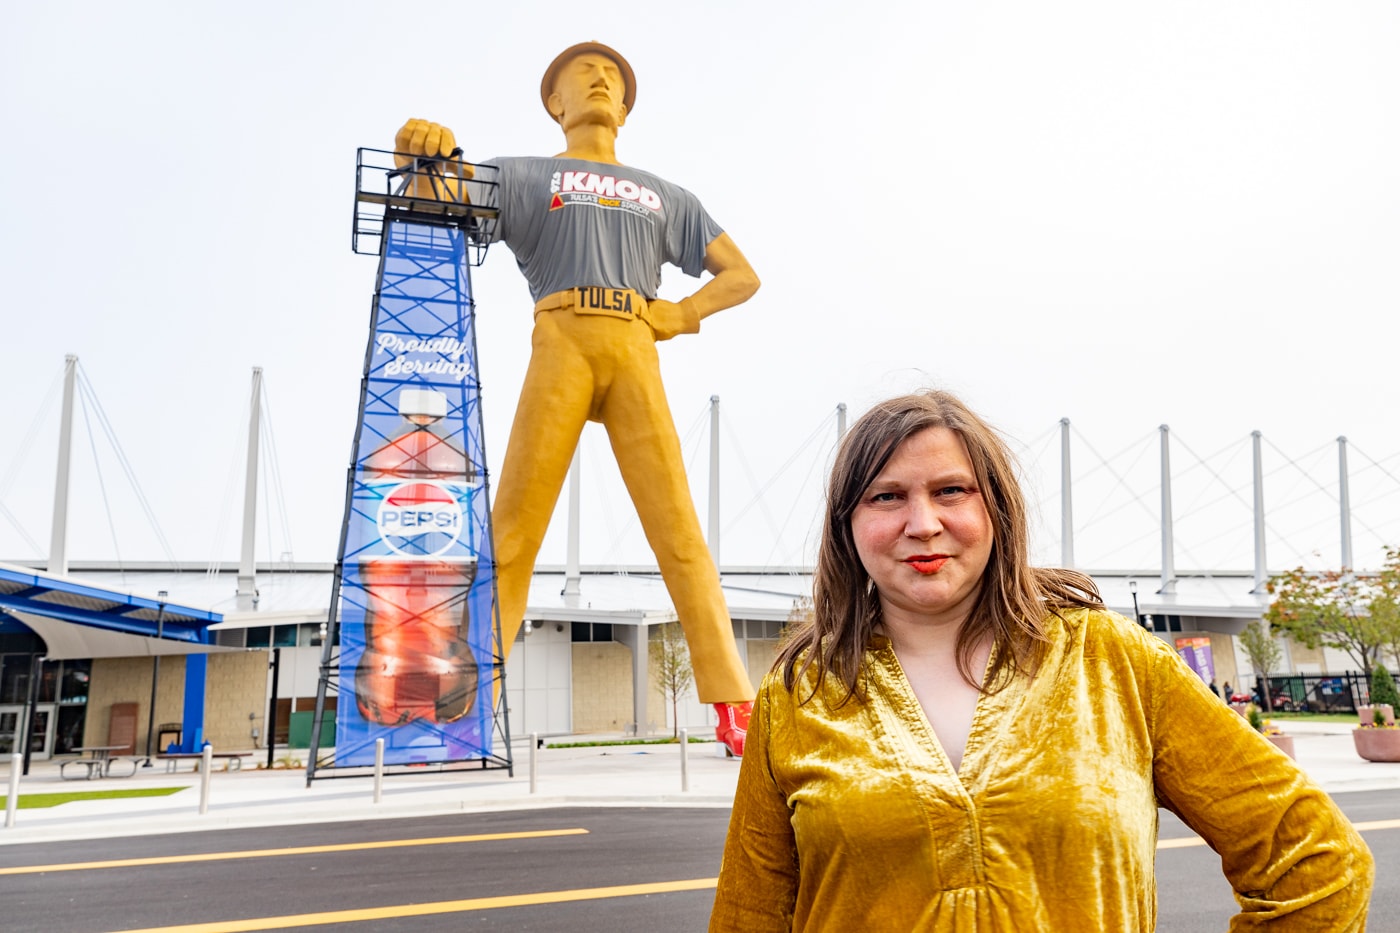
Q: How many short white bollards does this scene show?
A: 5